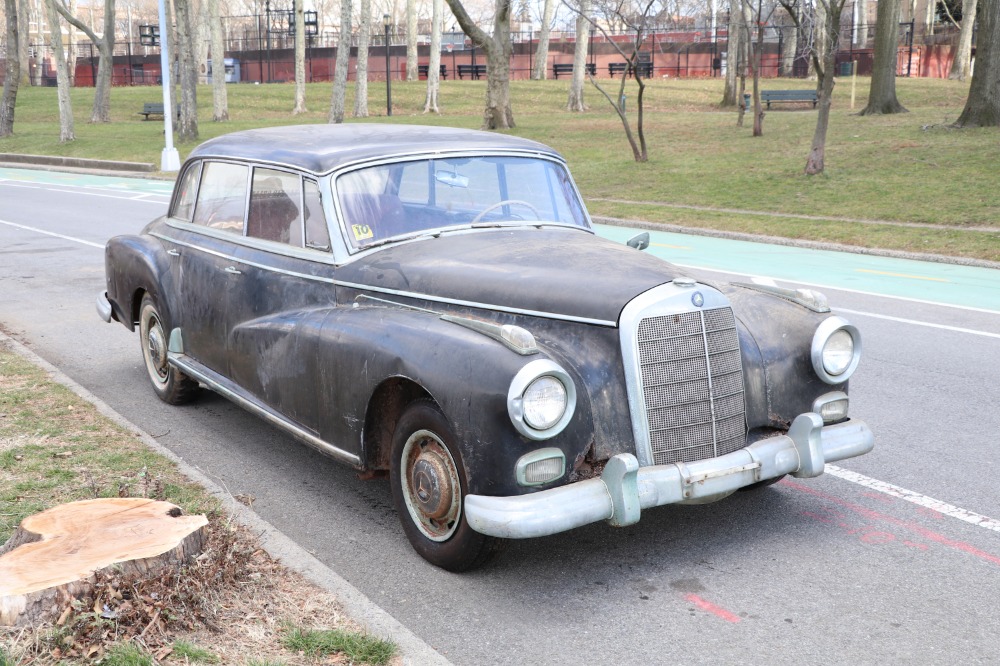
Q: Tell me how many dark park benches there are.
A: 6